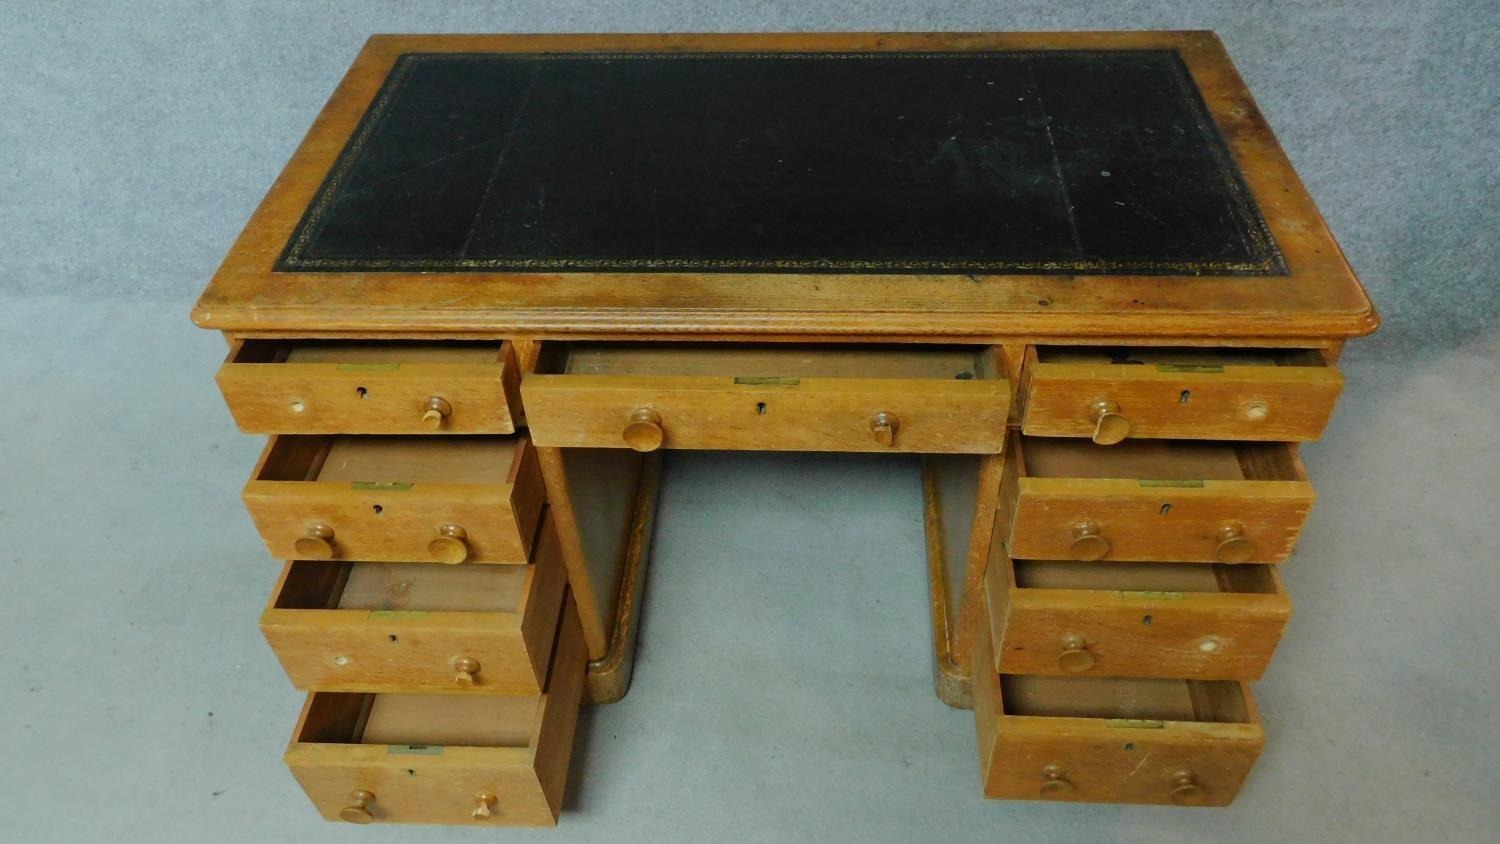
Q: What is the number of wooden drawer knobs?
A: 14